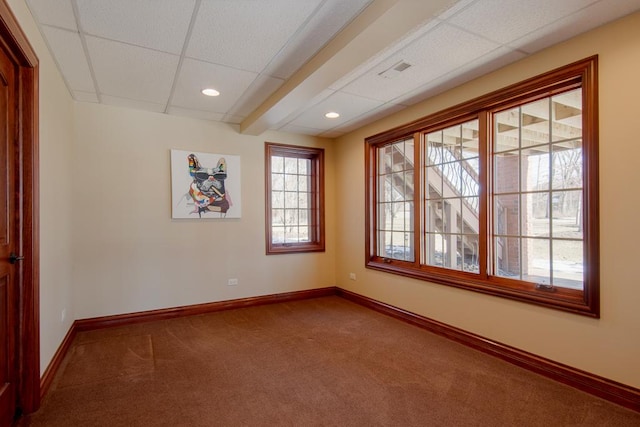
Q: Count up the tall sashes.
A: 4